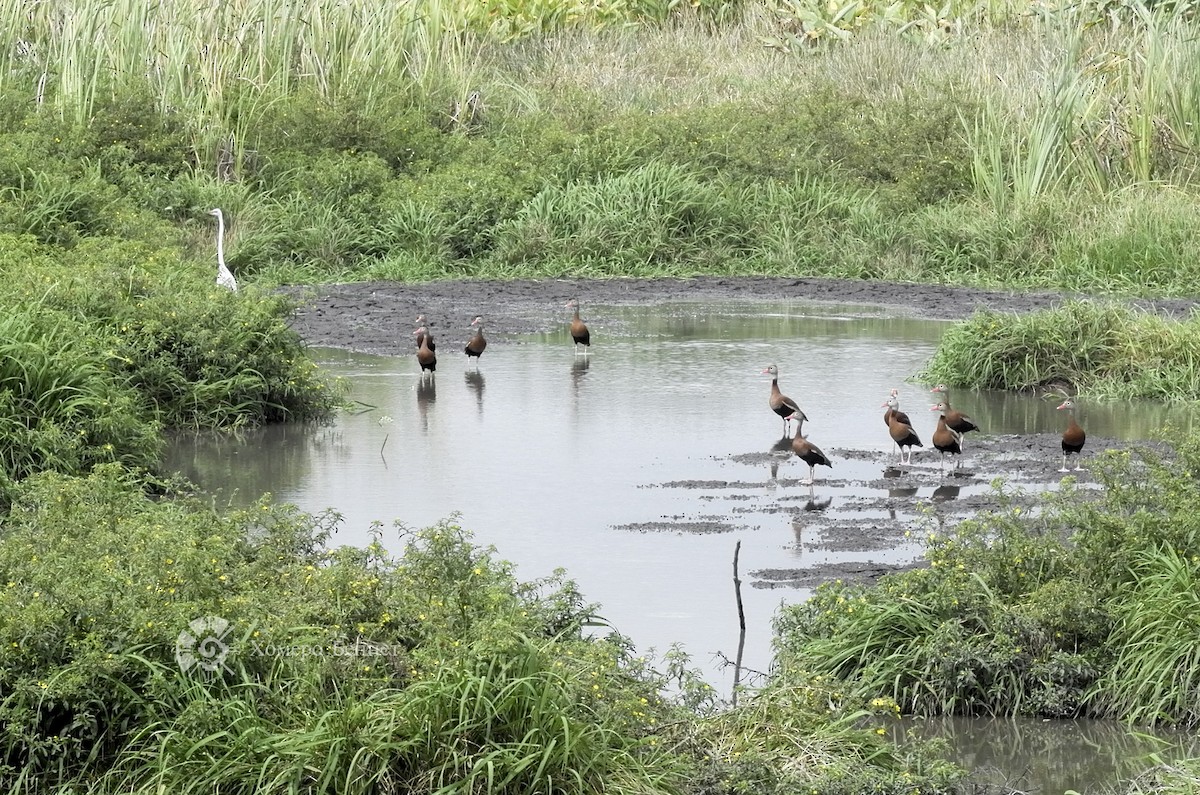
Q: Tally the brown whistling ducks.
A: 11